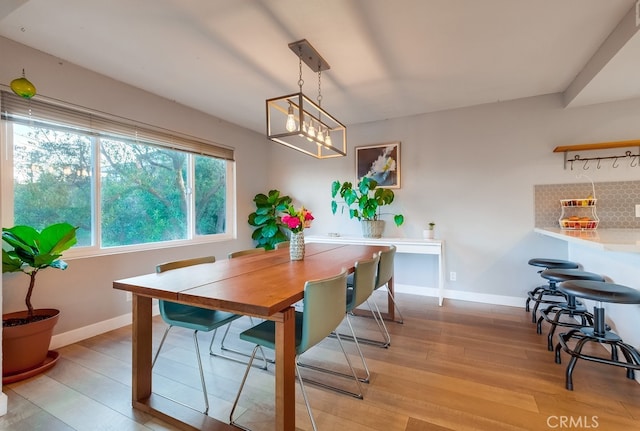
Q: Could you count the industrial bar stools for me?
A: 3